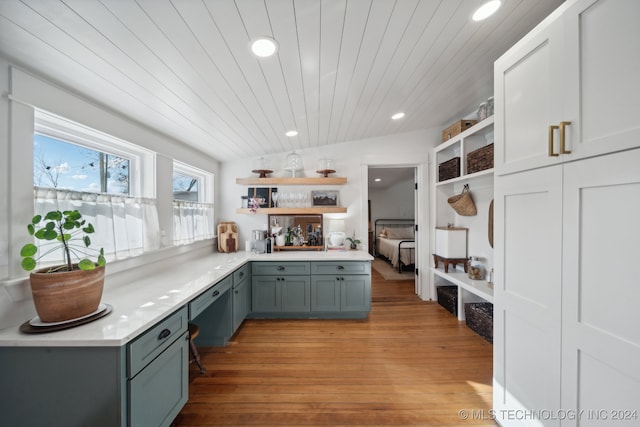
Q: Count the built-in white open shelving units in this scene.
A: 1